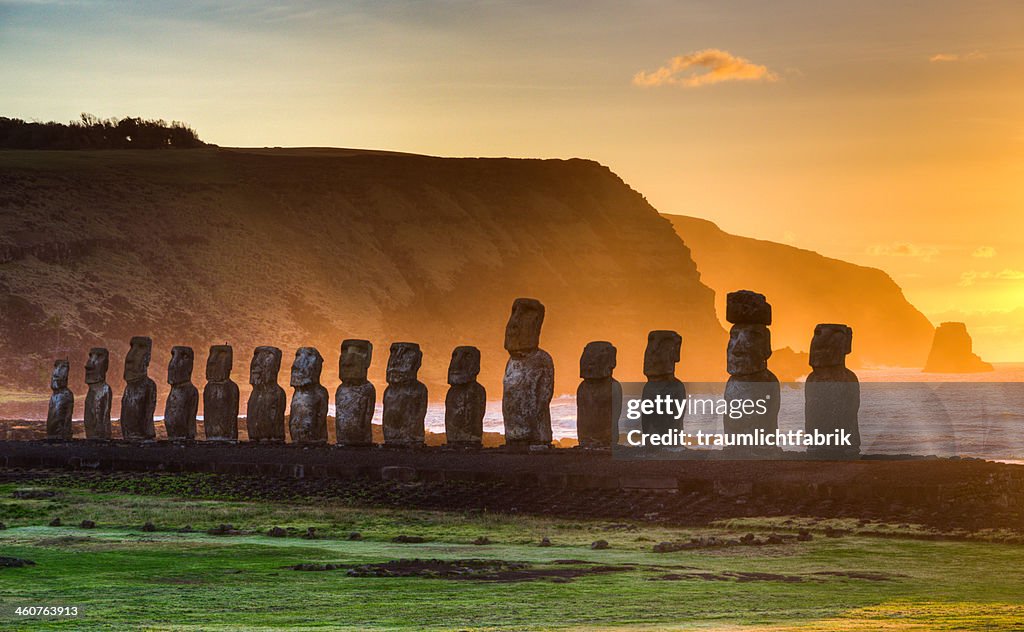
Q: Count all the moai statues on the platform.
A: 15